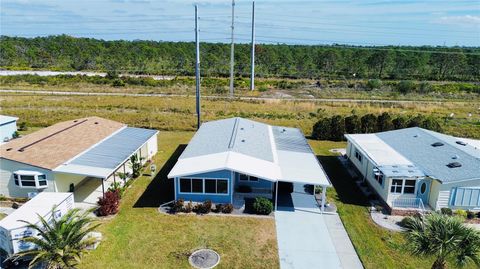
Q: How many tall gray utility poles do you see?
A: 3